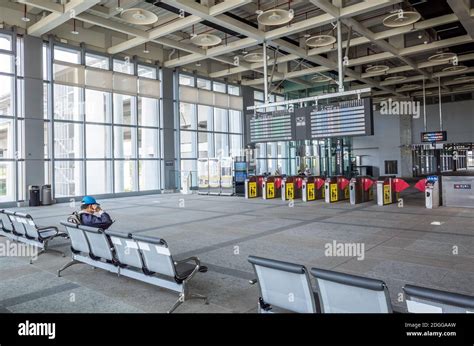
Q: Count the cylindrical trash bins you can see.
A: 2